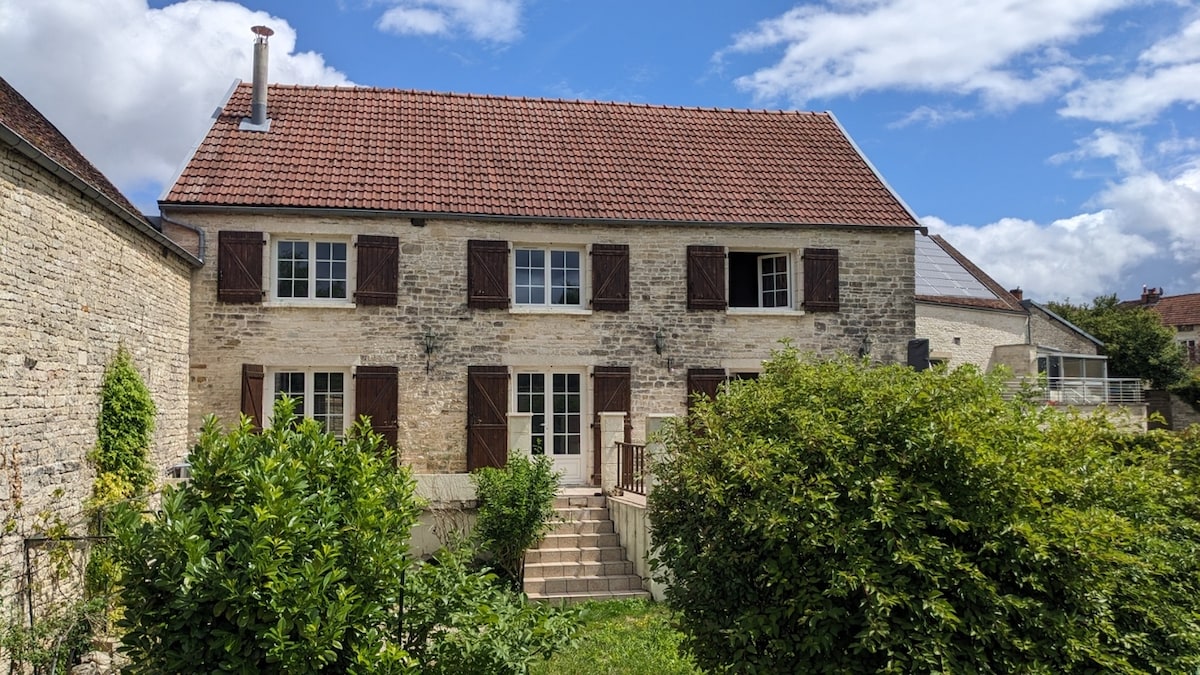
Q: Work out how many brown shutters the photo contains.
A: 11